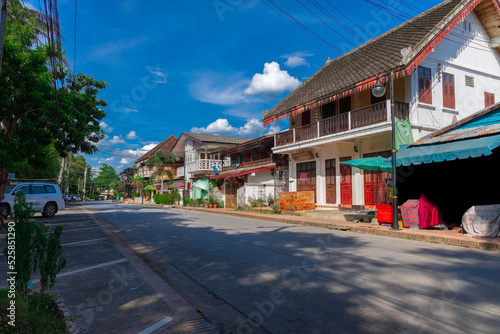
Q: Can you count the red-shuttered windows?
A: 3